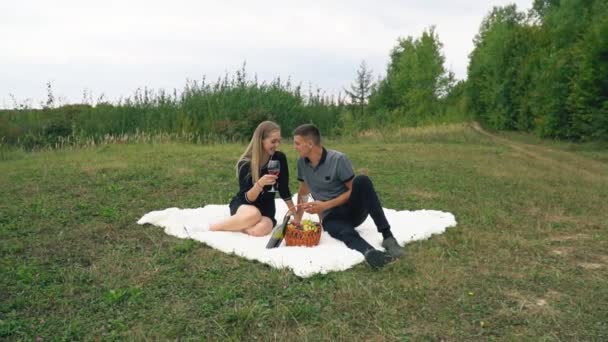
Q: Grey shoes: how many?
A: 2